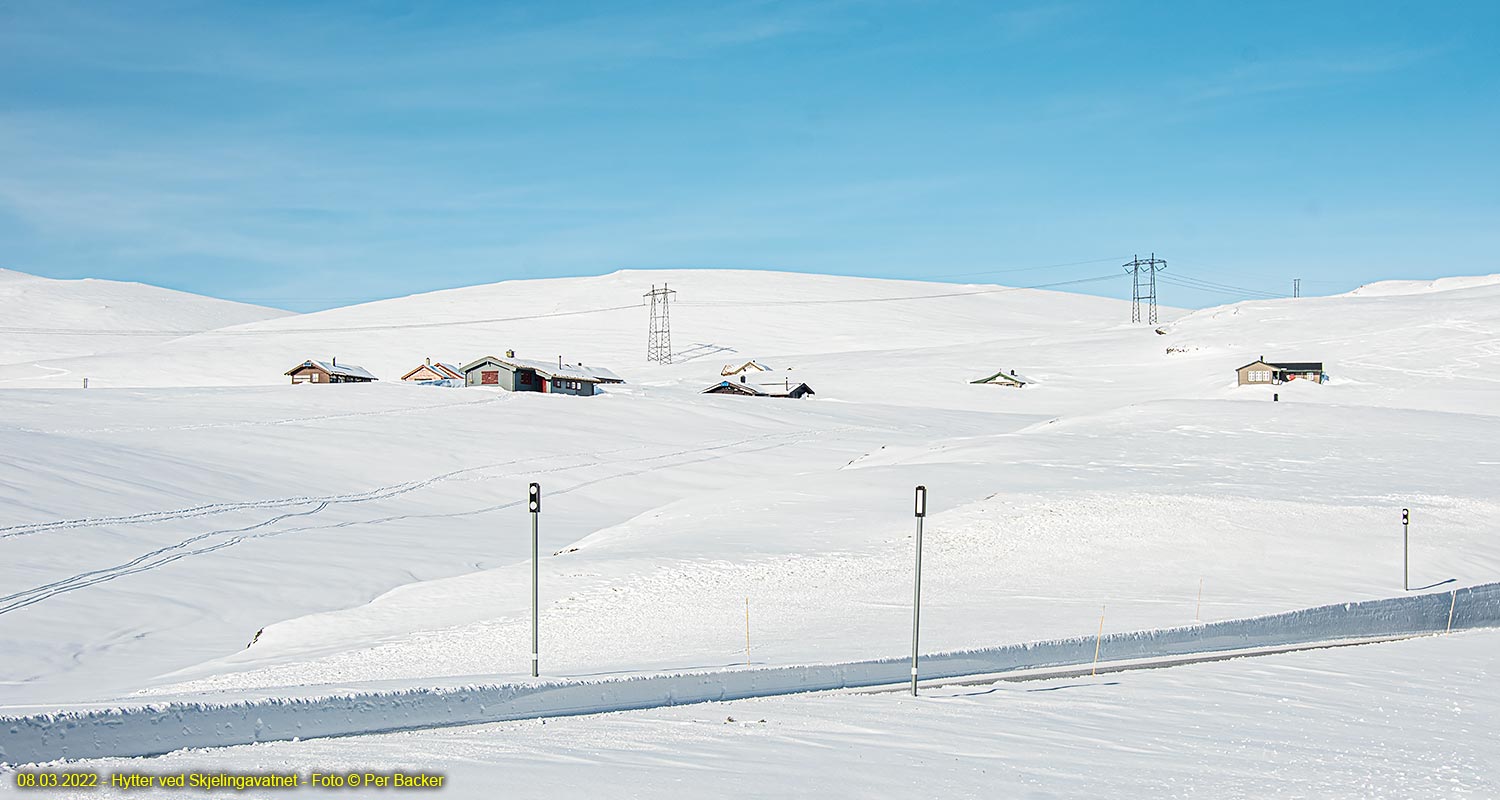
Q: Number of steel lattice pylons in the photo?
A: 2